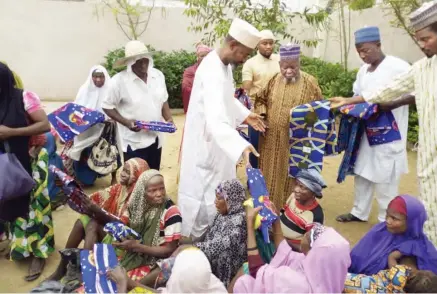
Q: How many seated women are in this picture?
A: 7